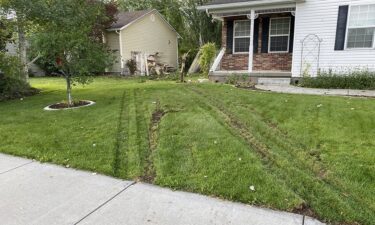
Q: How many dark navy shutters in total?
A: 5